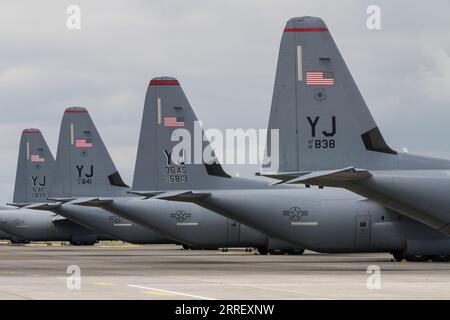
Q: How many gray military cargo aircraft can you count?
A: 4